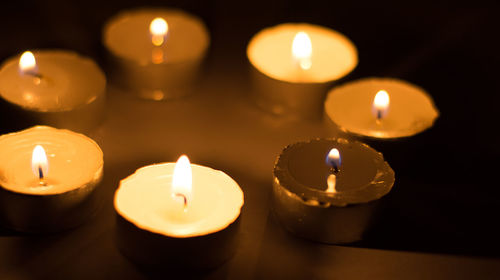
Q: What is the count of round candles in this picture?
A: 7